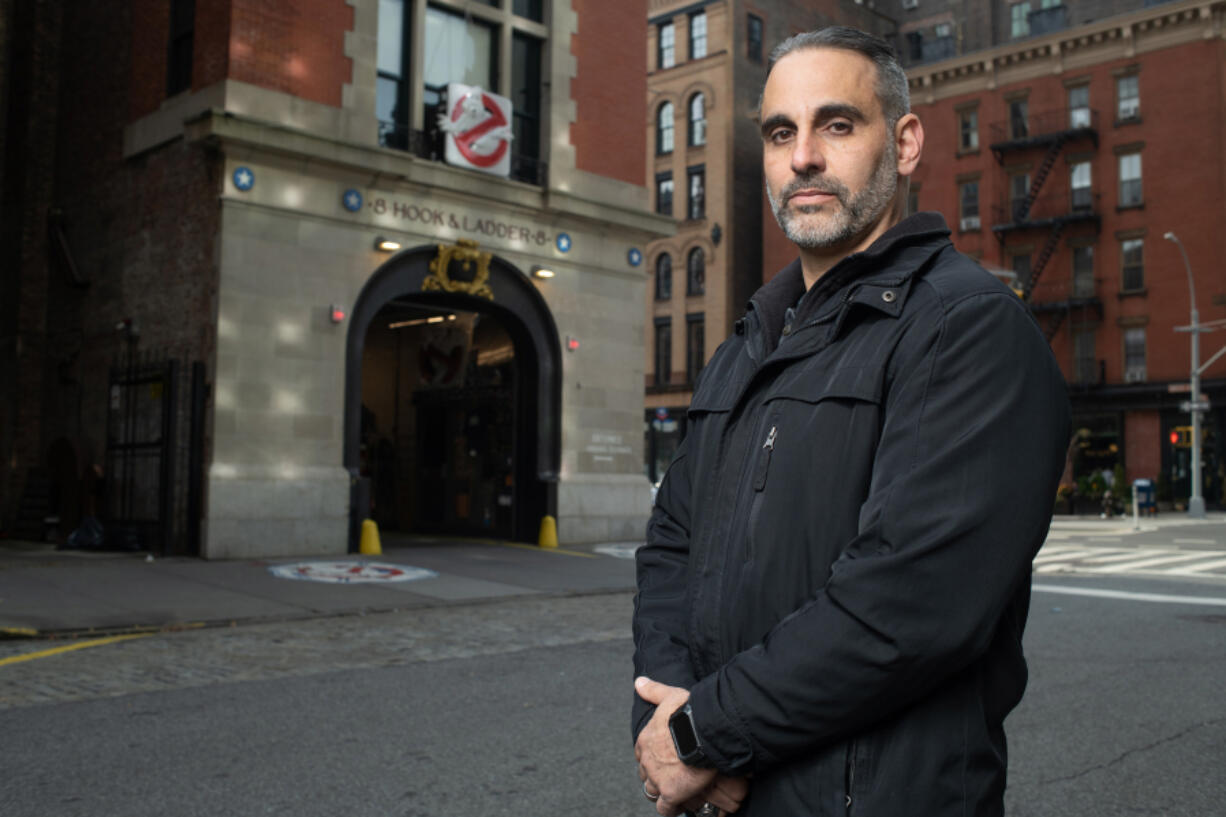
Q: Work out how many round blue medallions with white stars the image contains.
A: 4